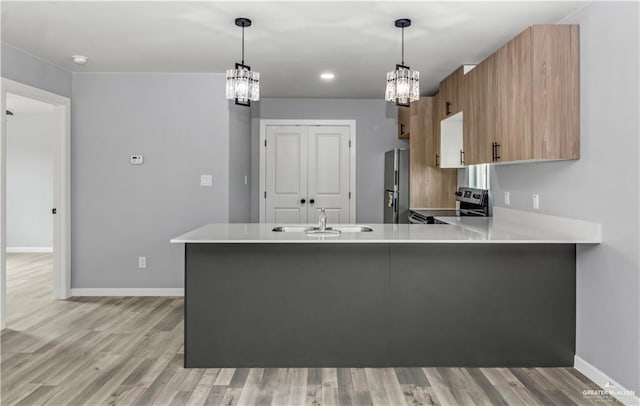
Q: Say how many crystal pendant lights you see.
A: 2